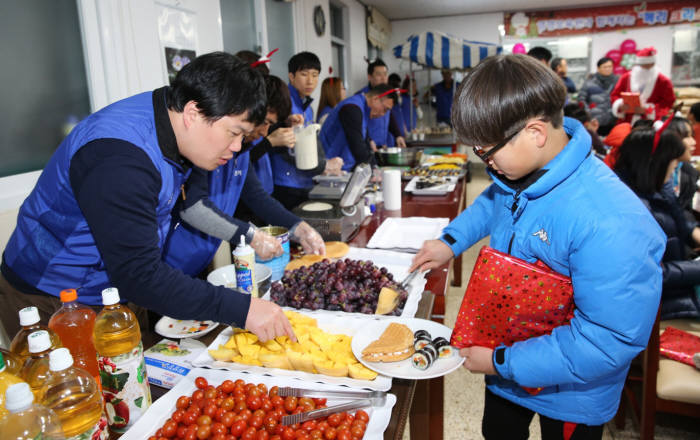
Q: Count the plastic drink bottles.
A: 7